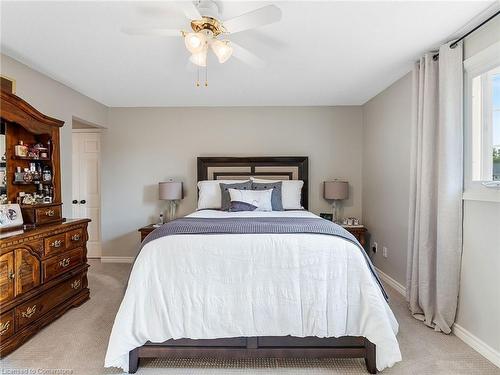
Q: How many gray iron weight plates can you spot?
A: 0